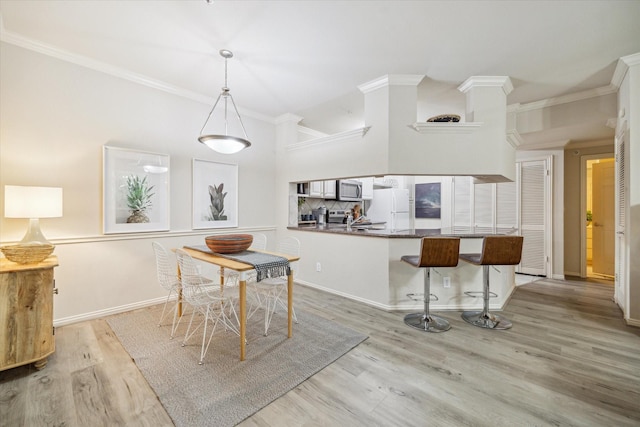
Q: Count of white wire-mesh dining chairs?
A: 4